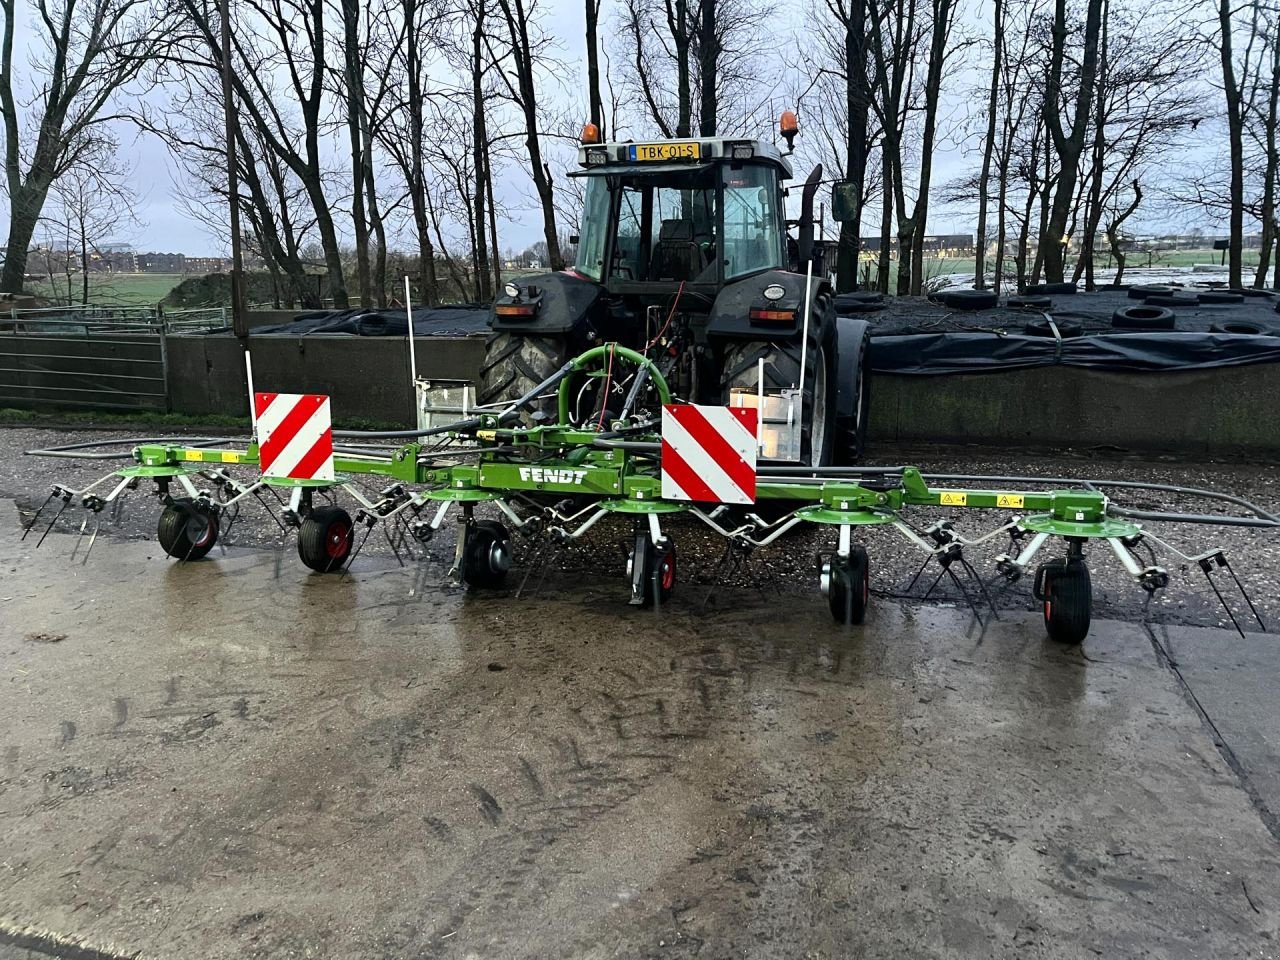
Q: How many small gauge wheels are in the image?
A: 6